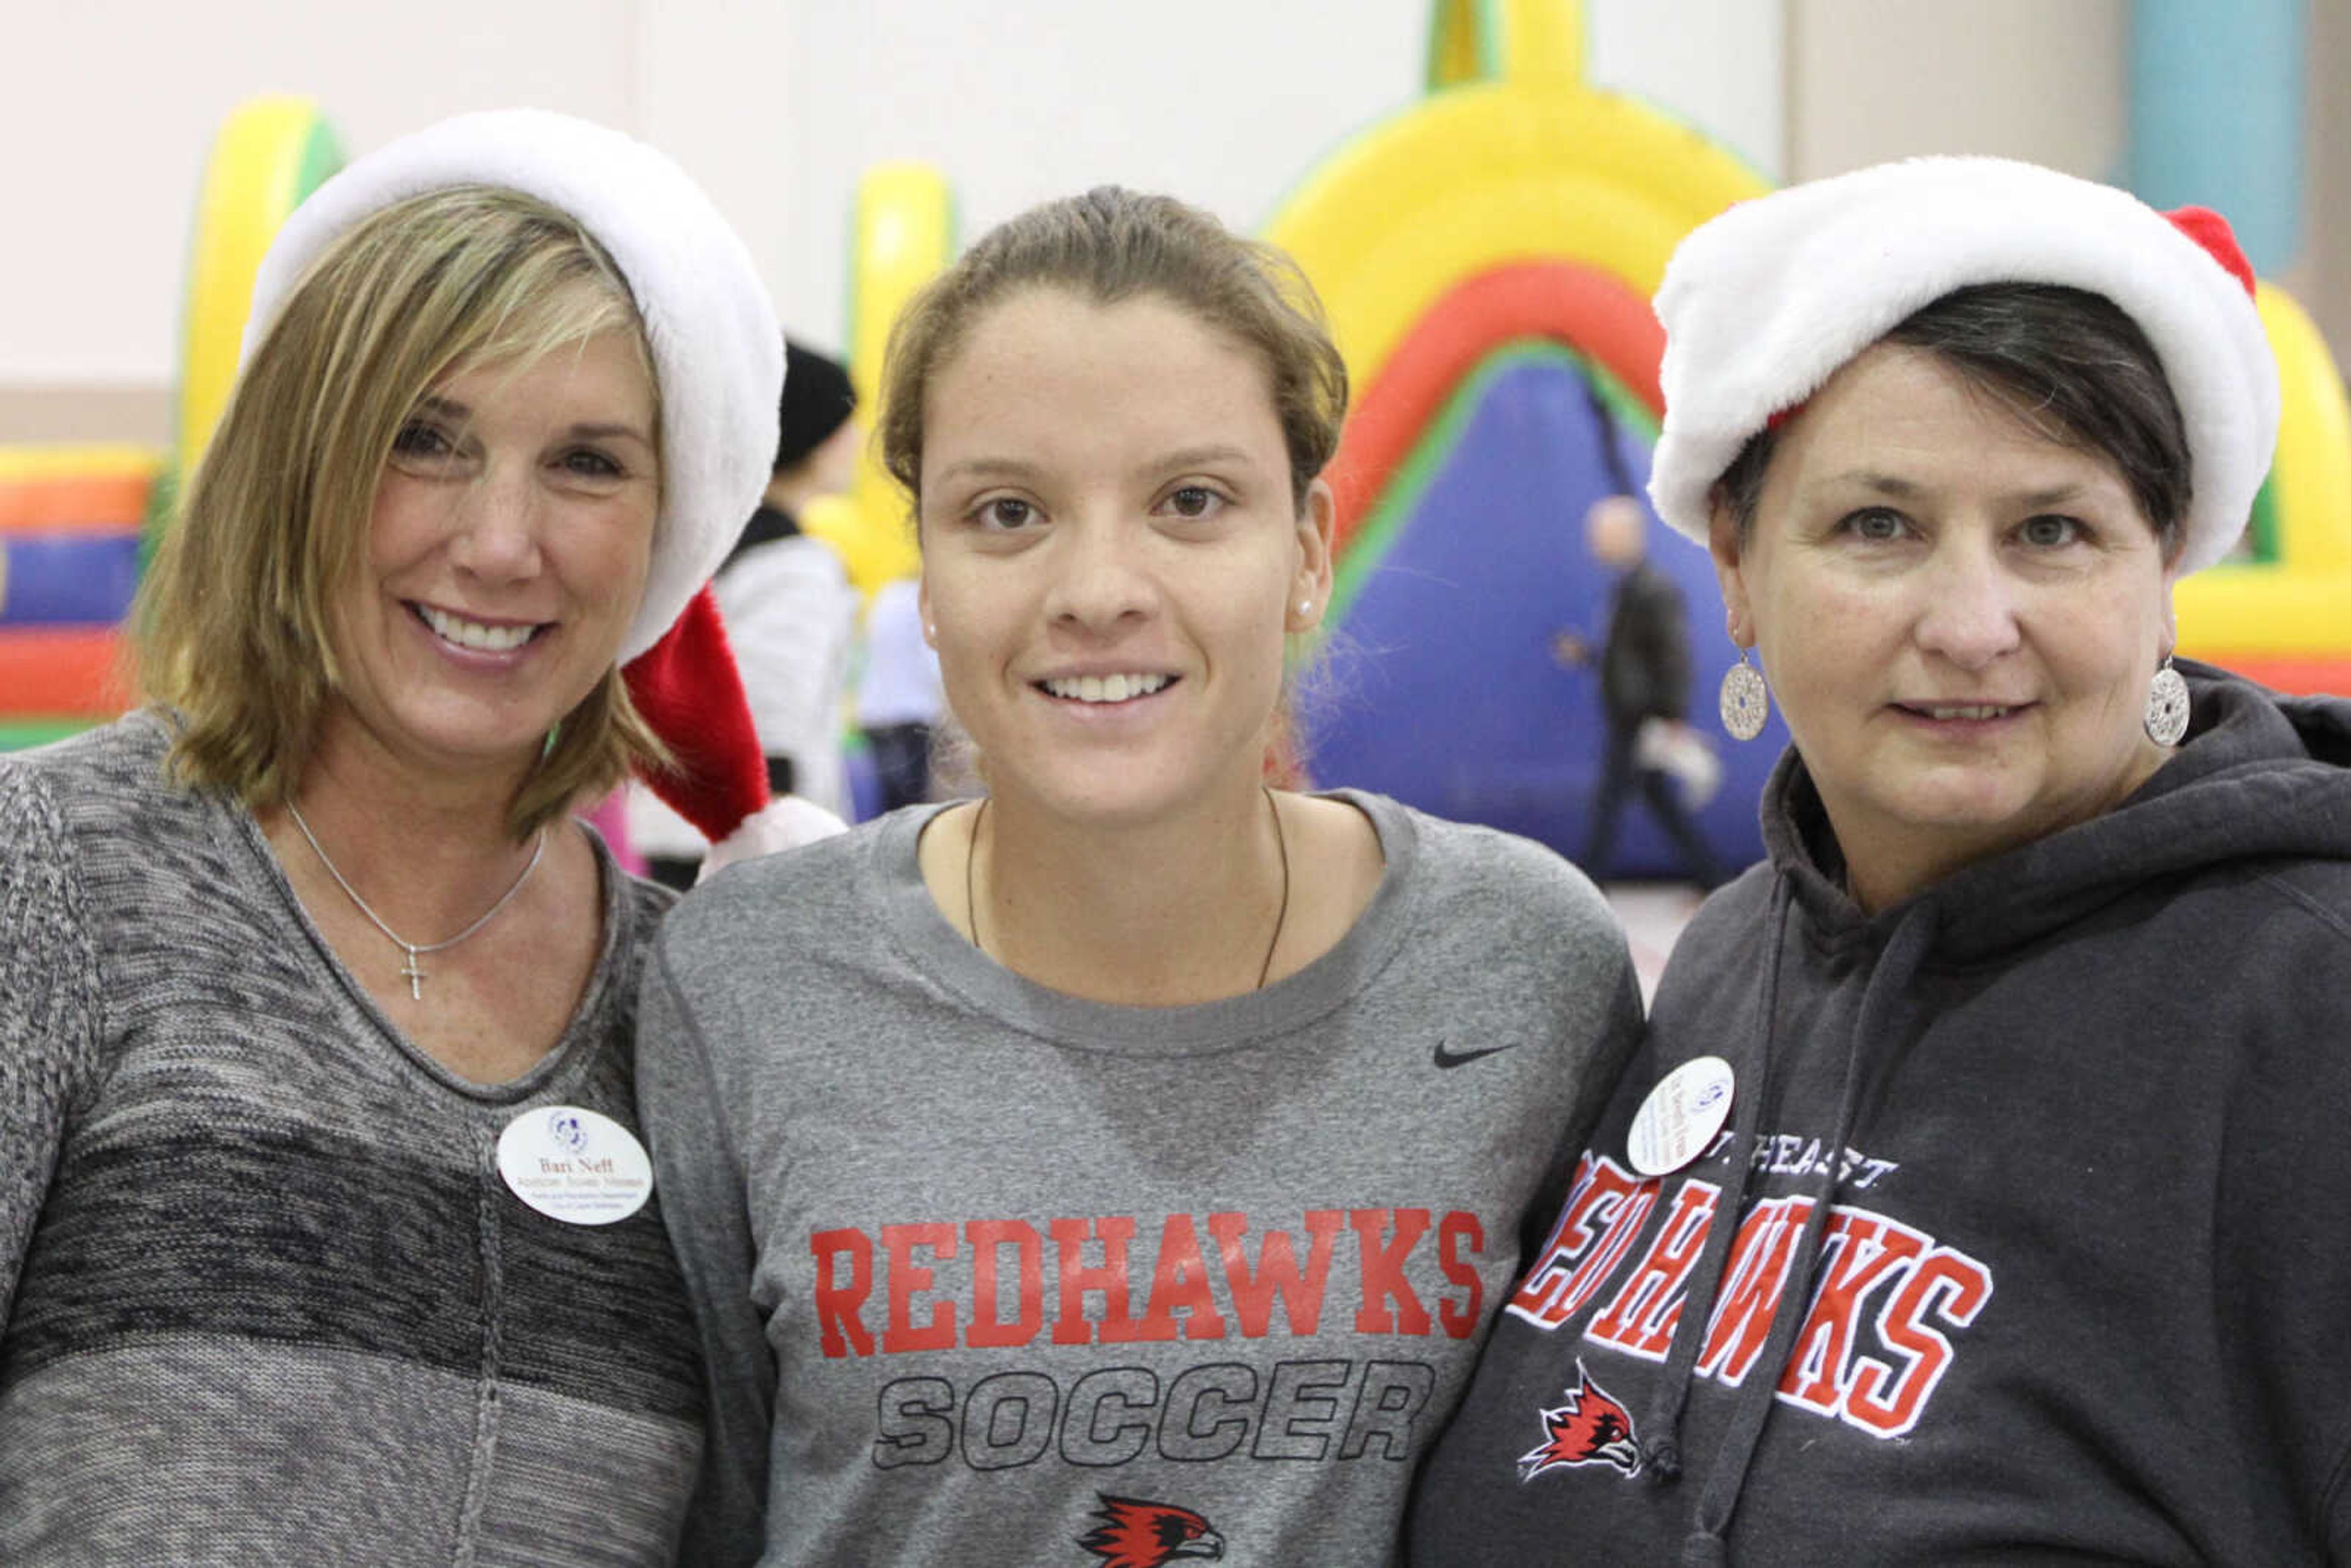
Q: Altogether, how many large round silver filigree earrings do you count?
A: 2